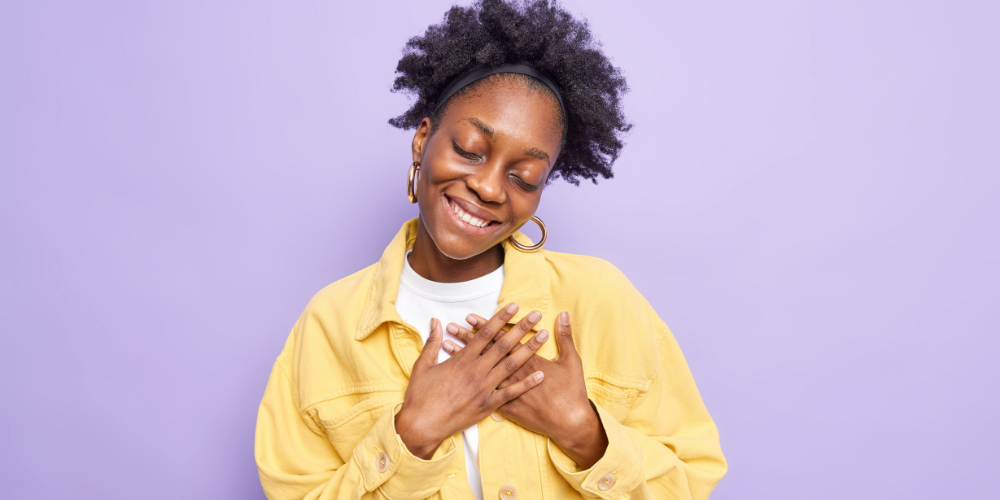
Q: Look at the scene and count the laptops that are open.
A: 0